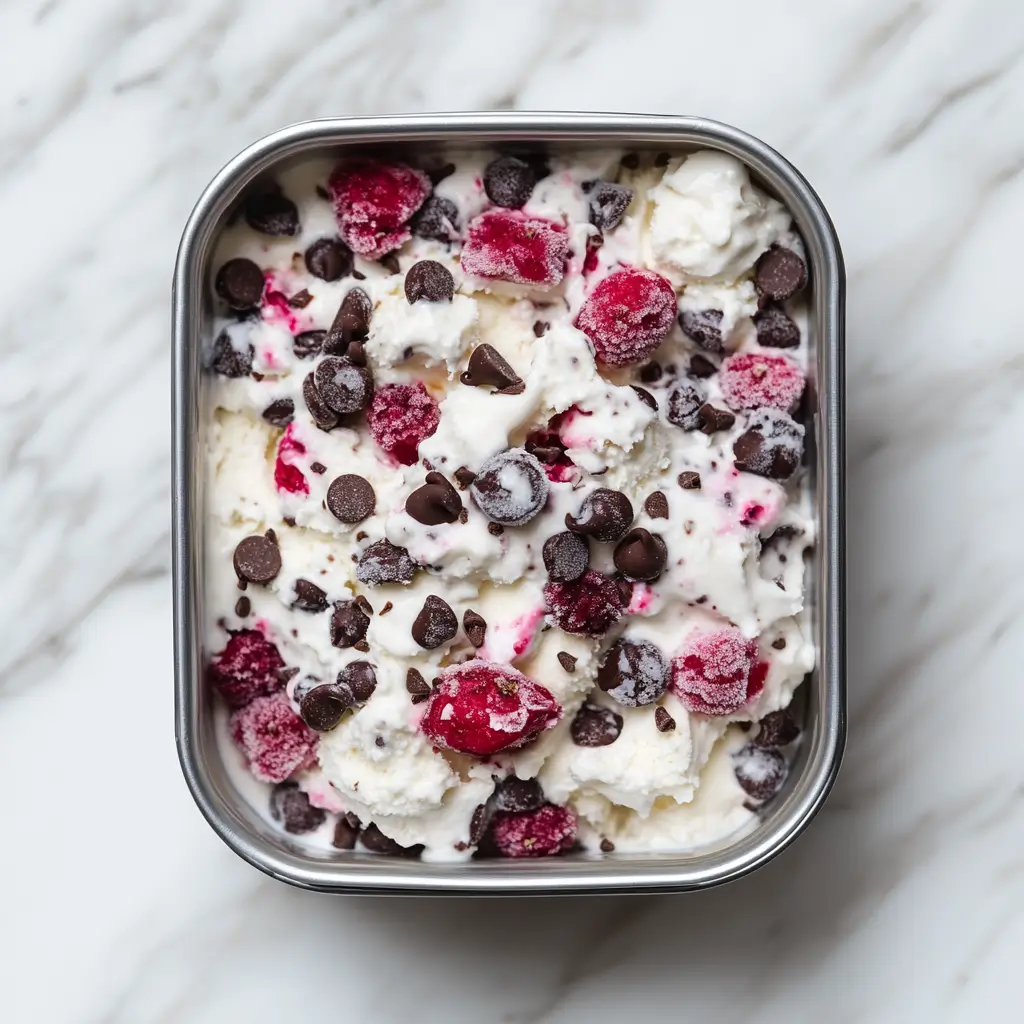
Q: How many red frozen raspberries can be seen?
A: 11